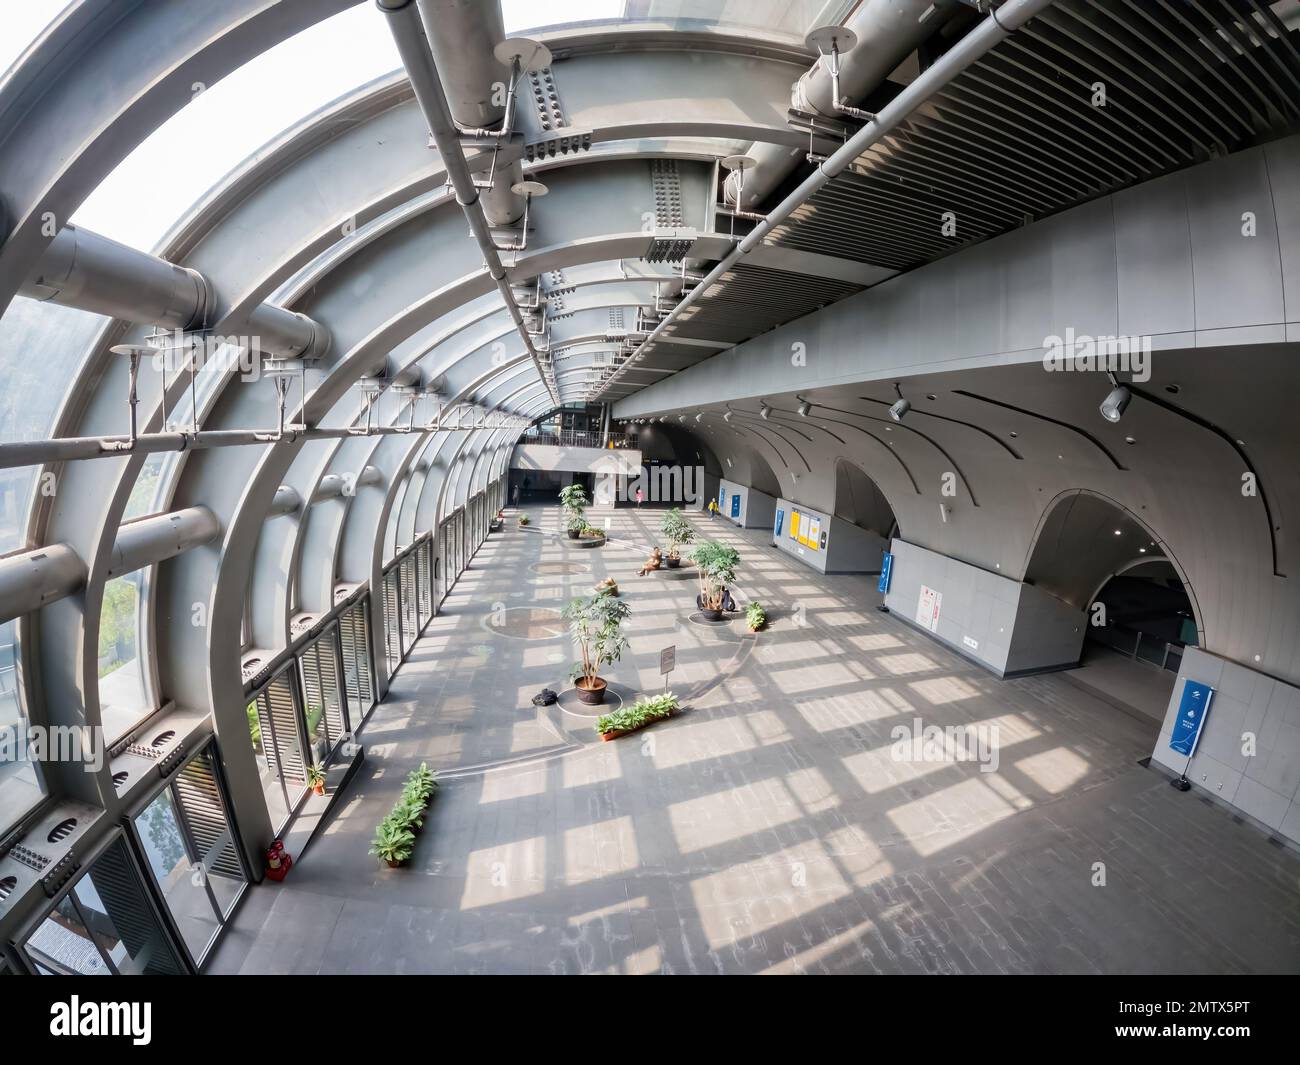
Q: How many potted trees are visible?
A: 4